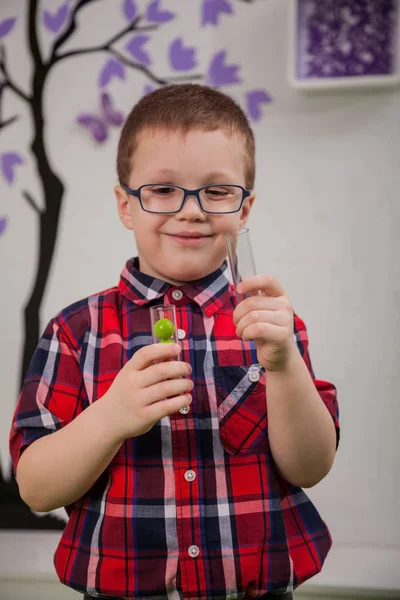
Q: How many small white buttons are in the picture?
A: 6